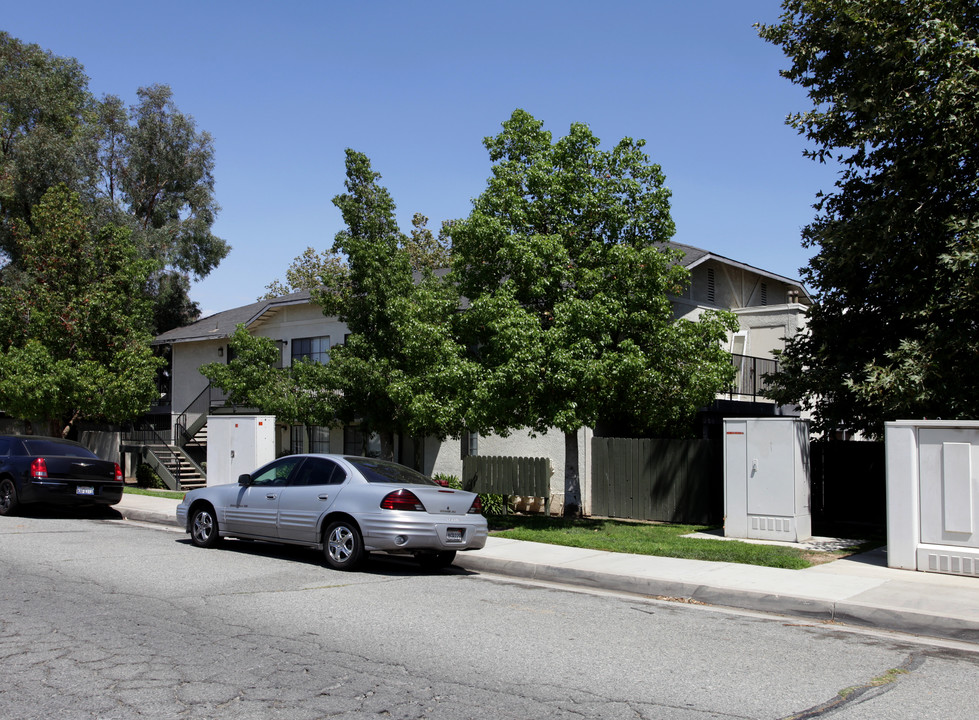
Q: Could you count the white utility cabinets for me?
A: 3